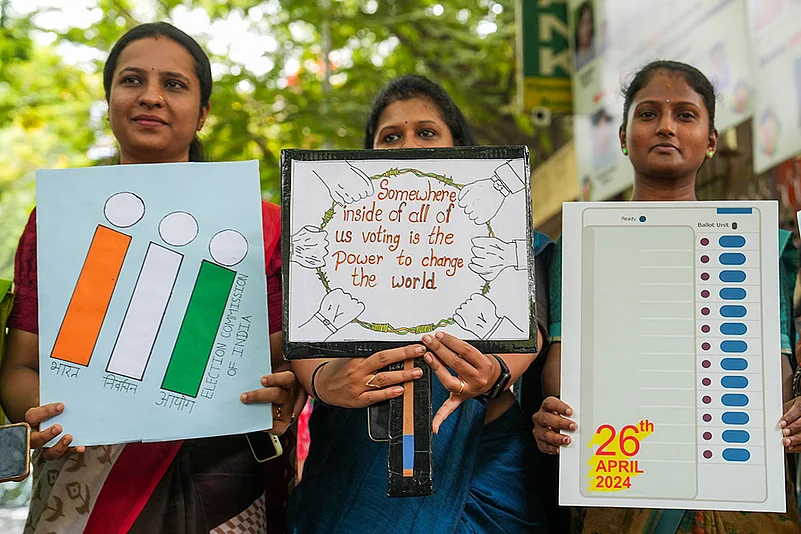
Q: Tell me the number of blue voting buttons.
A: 13